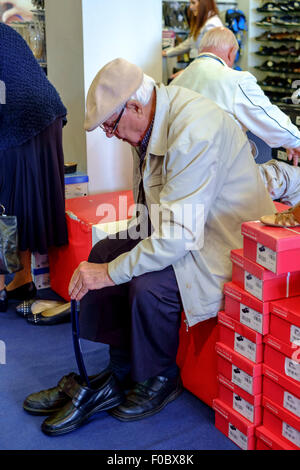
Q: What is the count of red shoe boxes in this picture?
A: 12